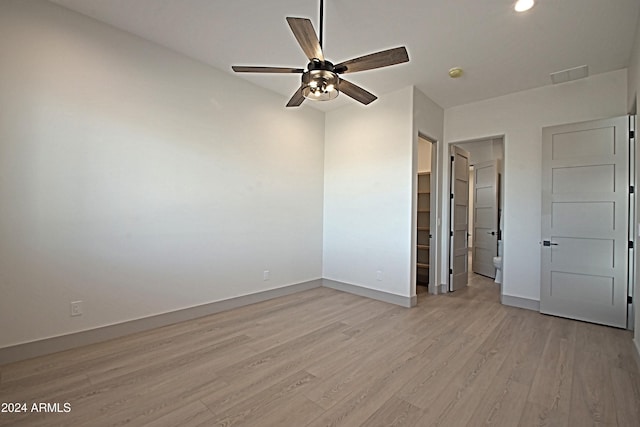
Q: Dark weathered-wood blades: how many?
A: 5